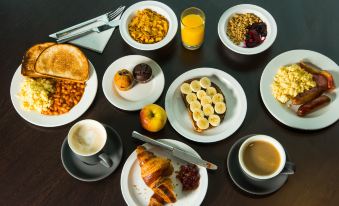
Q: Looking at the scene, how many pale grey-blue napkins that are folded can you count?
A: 1